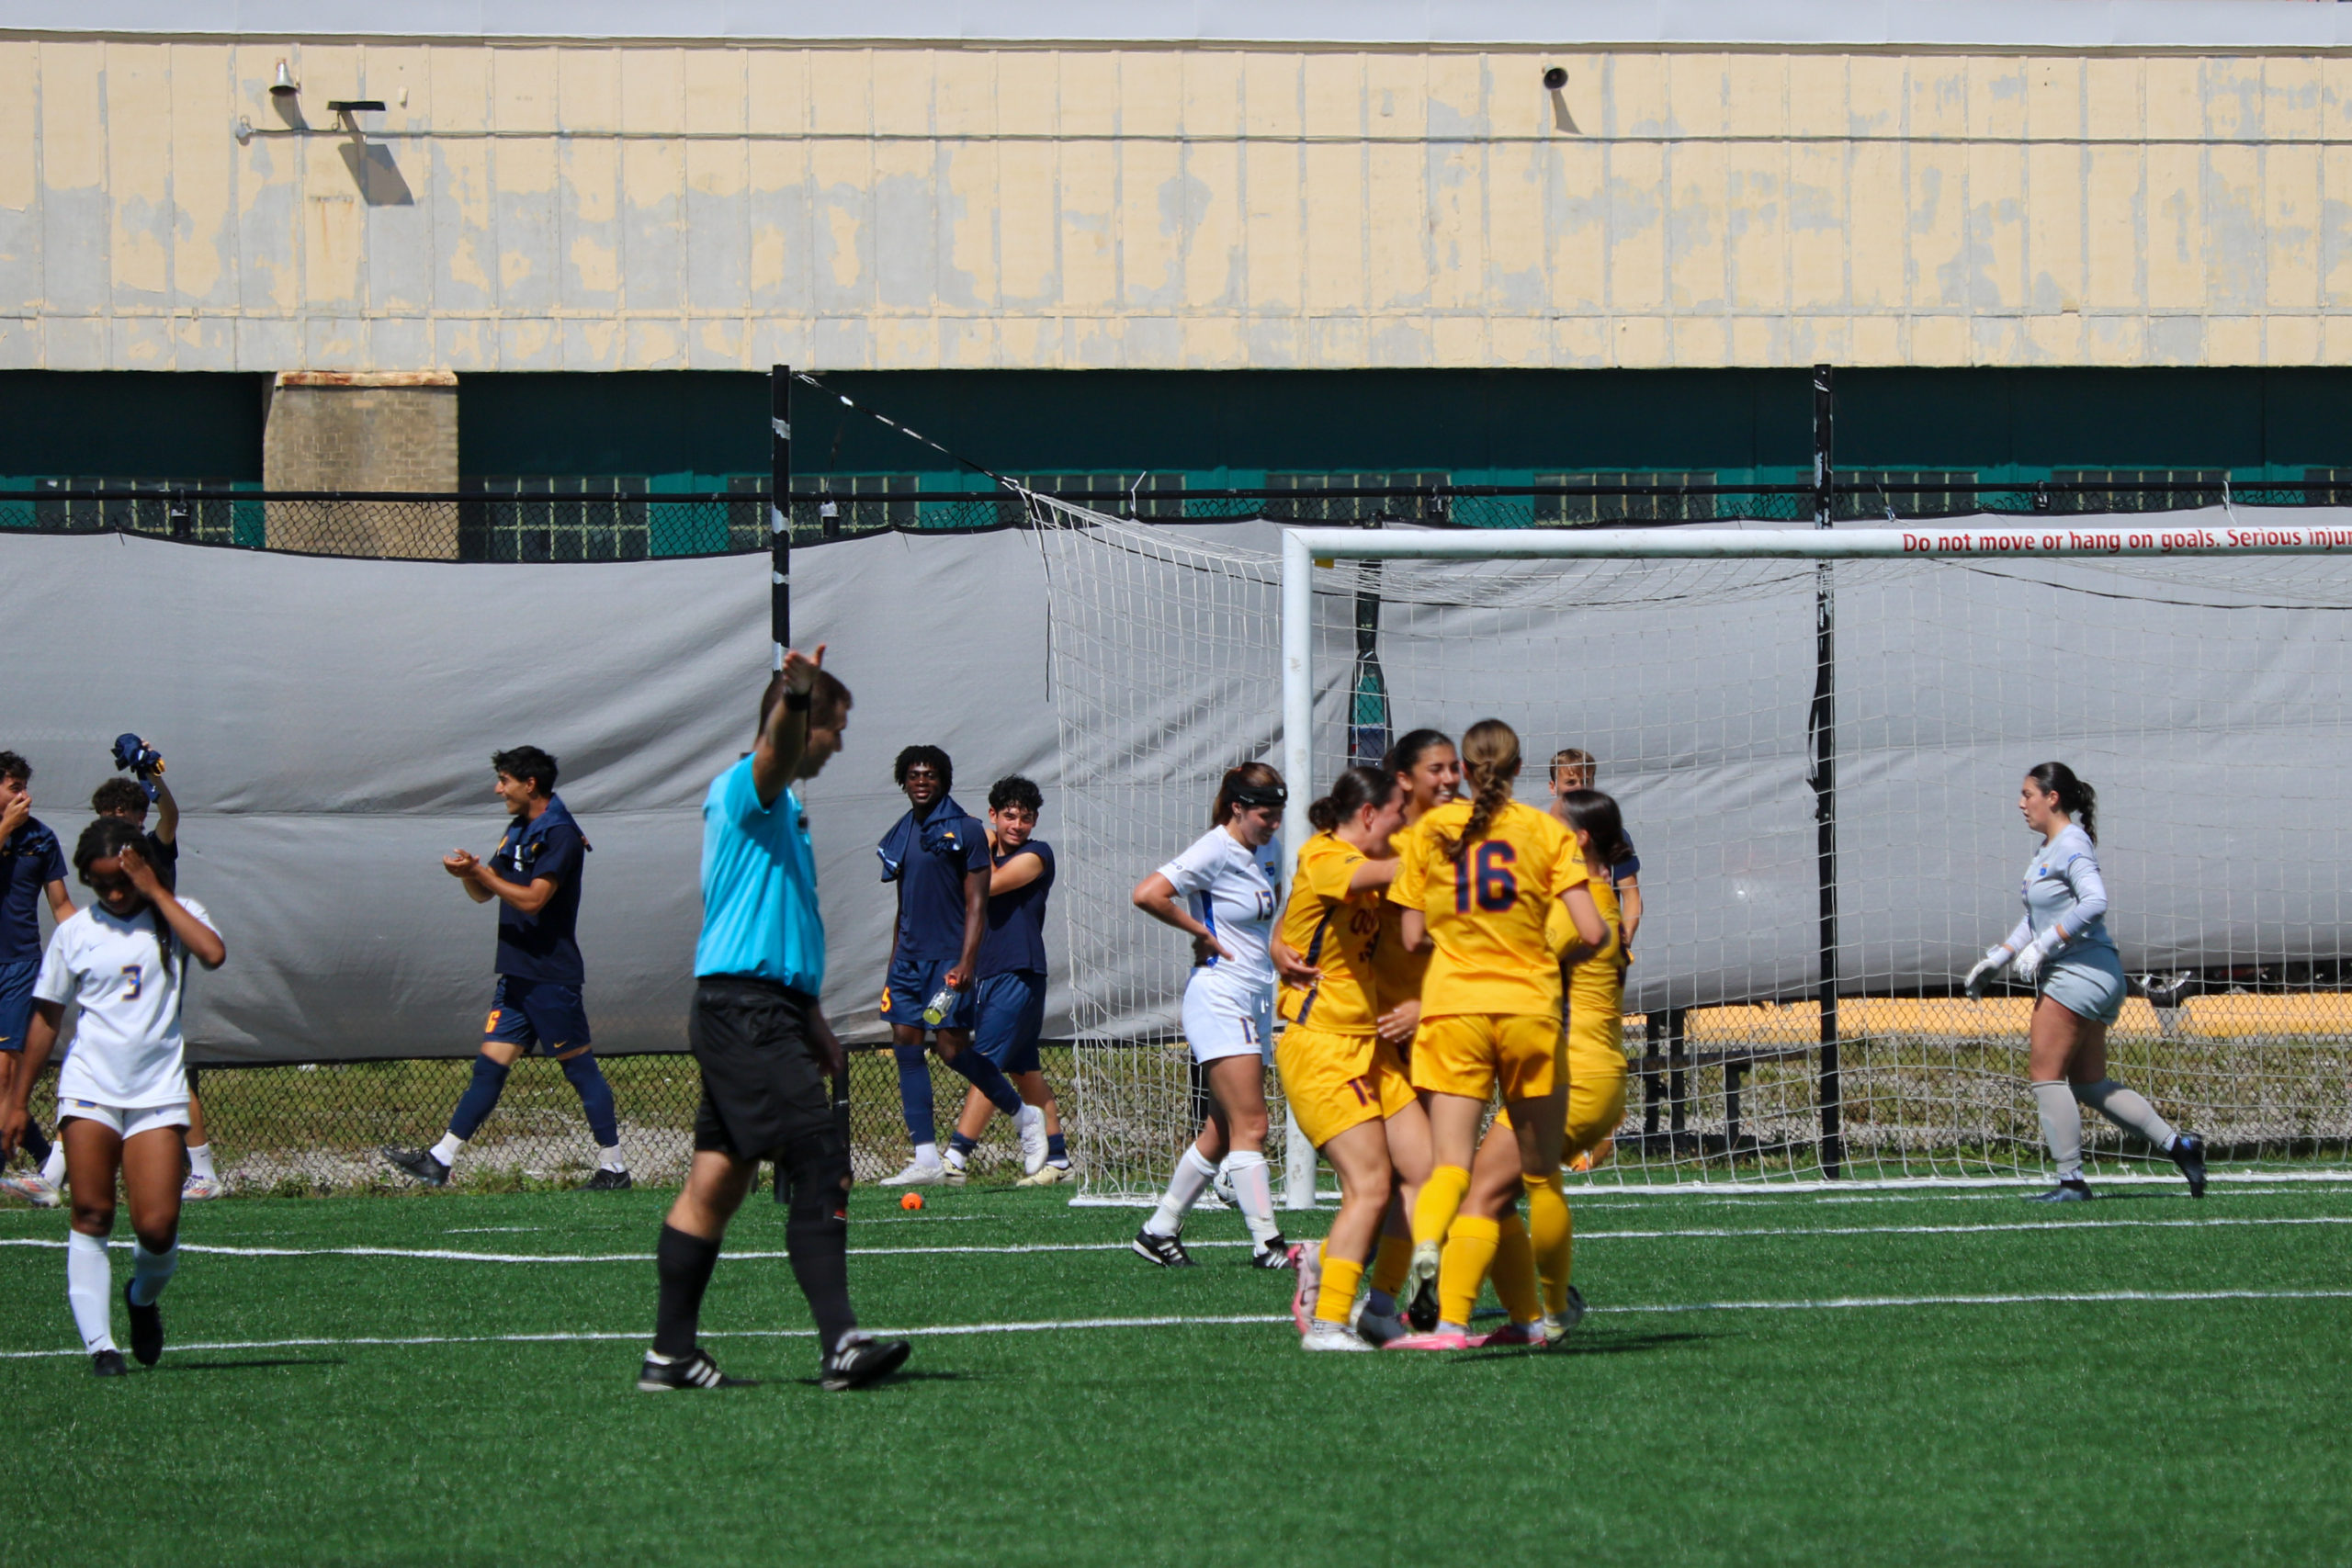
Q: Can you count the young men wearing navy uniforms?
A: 6